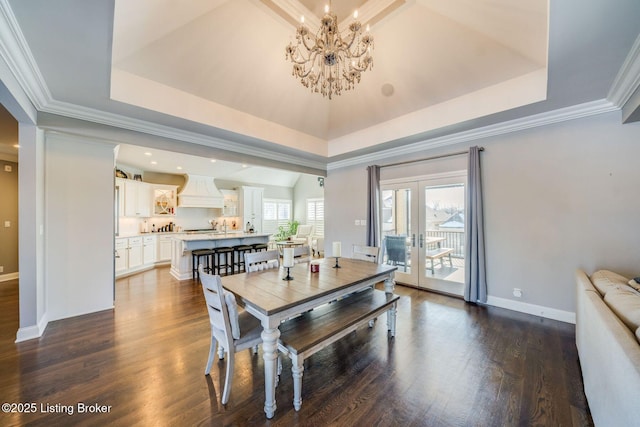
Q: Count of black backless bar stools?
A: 4